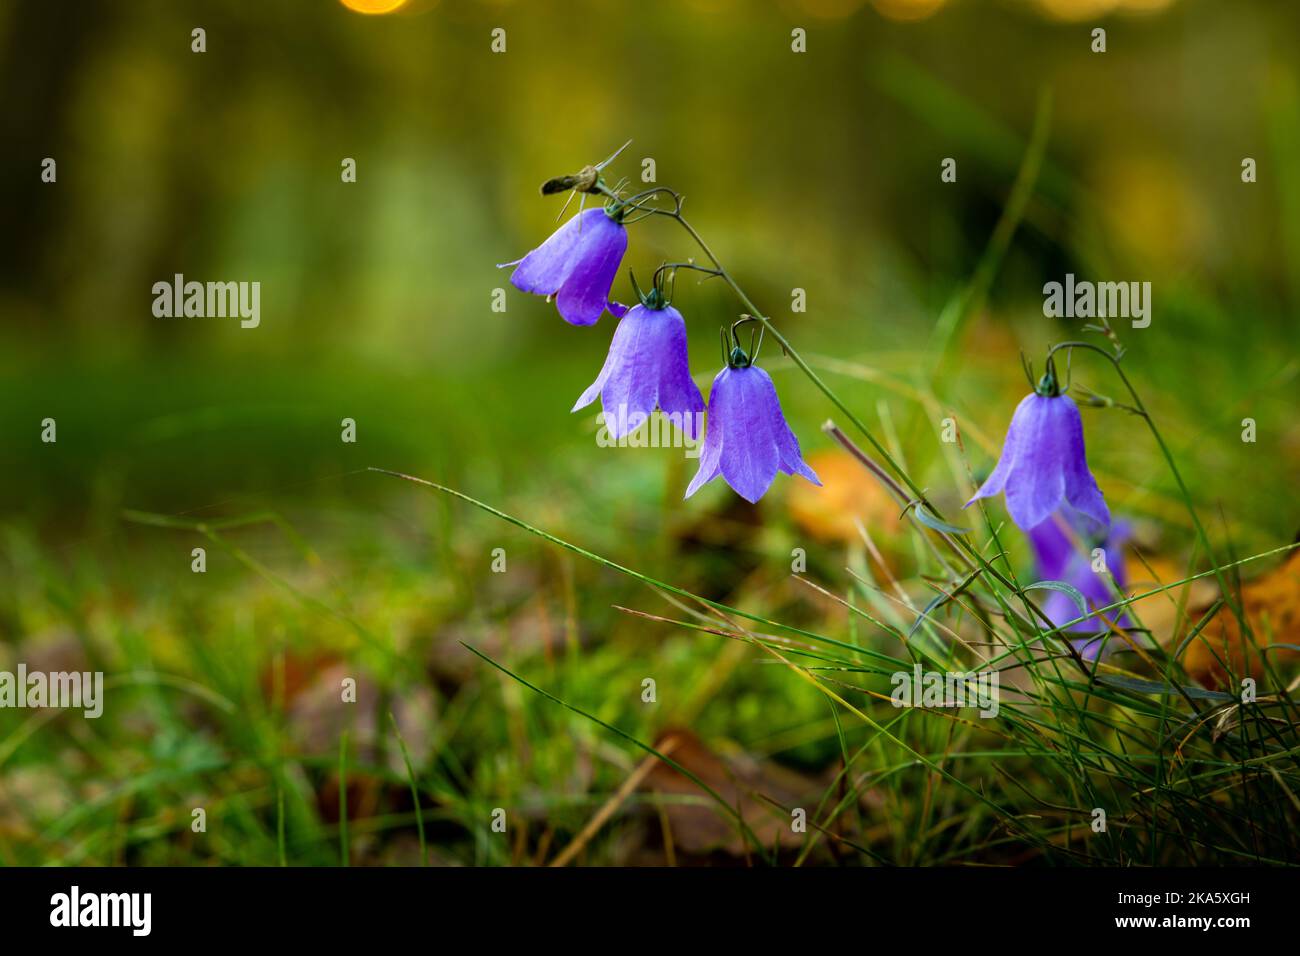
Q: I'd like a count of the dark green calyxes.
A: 4